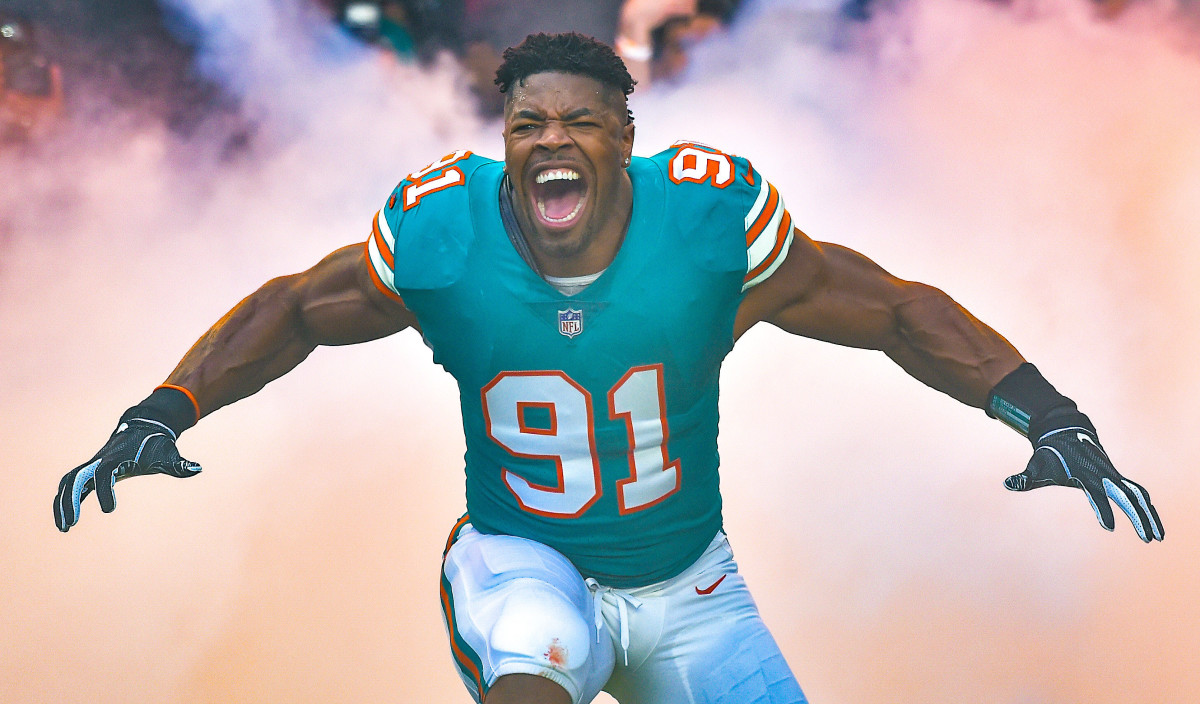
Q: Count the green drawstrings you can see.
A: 0